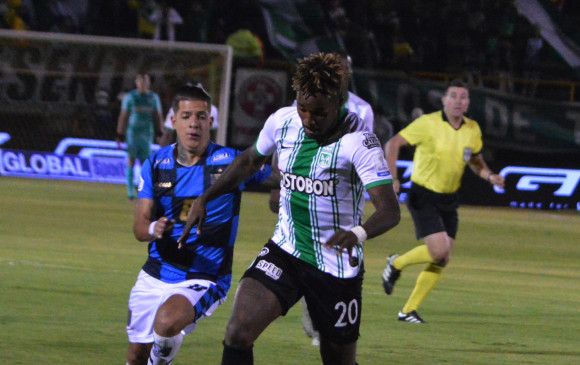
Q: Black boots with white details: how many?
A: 2